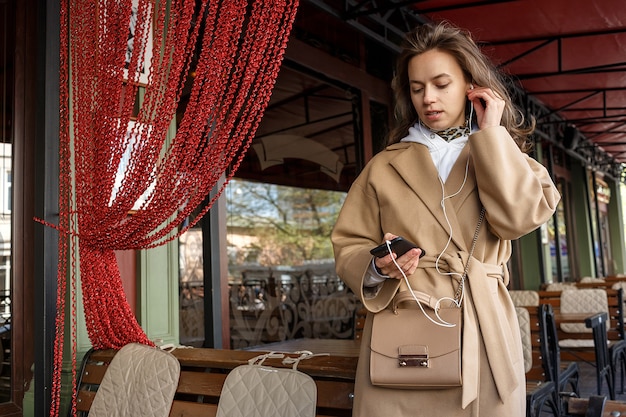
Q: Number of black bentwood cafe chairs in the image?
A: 0